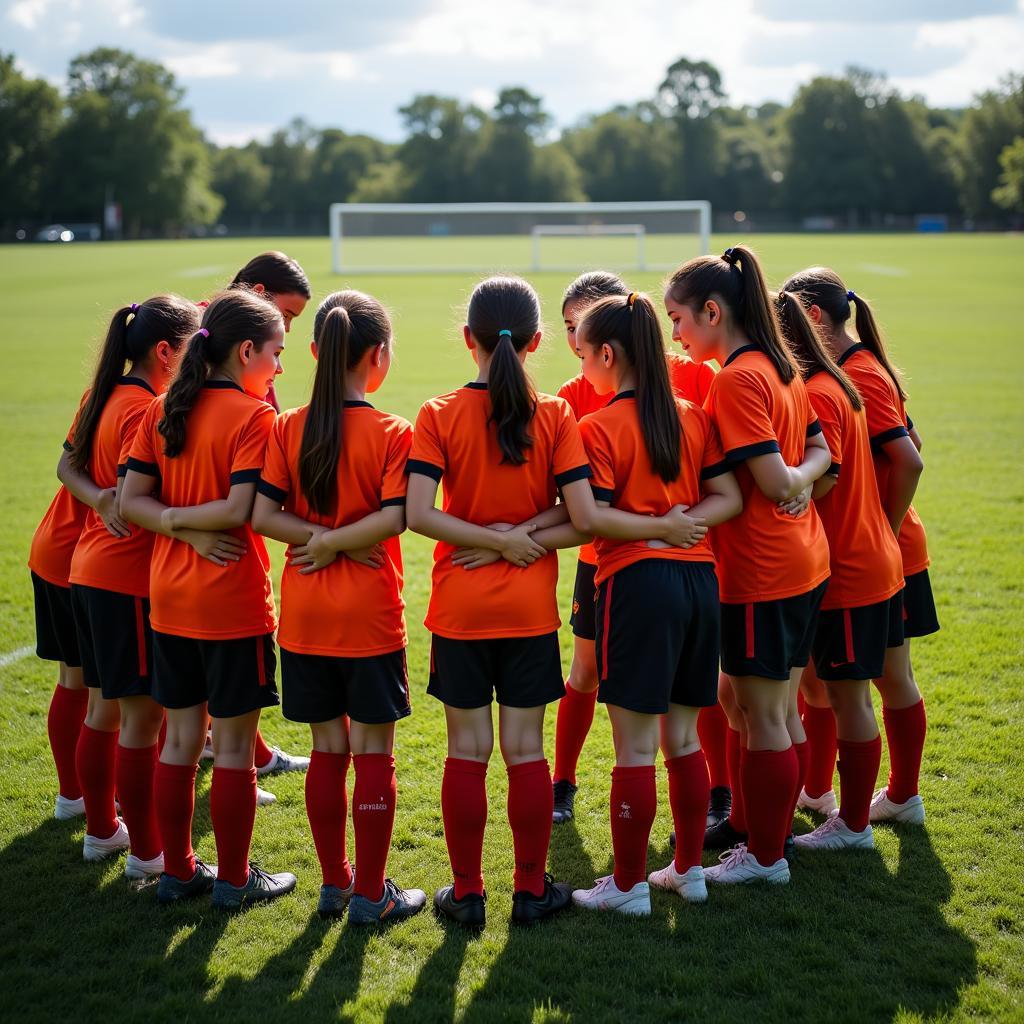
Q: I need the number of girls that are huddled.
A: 10